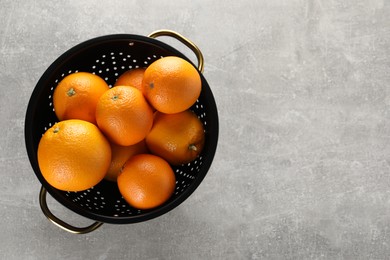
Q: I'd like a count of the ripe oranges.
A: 8